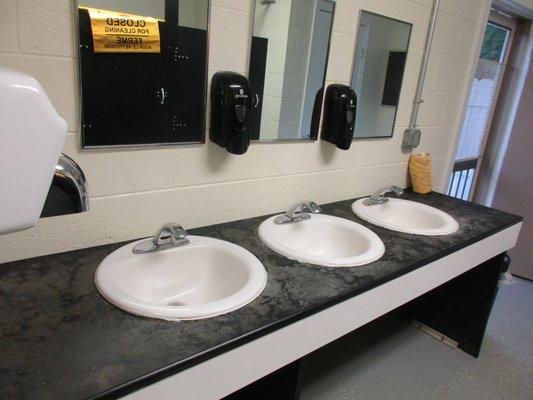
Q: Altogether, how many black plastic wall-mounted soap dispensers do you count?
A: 2